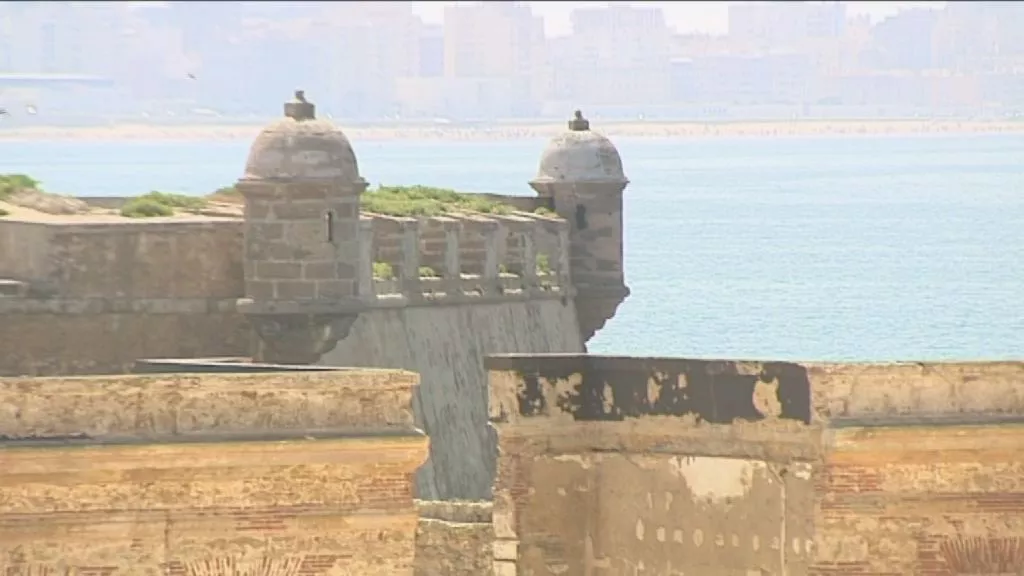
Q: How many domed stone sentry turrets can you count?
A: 2